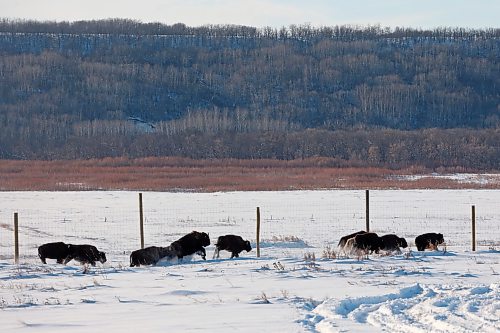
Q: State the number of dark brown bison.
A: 9